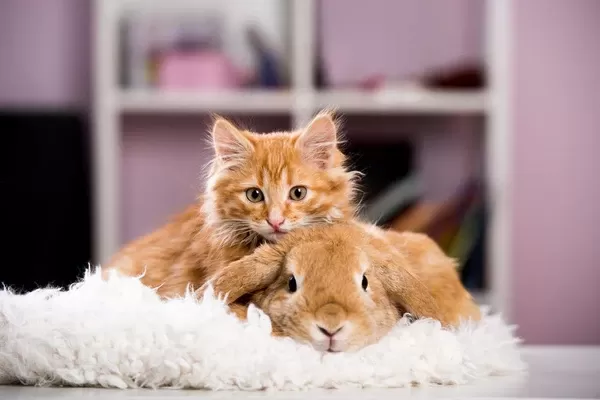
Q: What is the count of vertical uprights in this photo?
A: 3